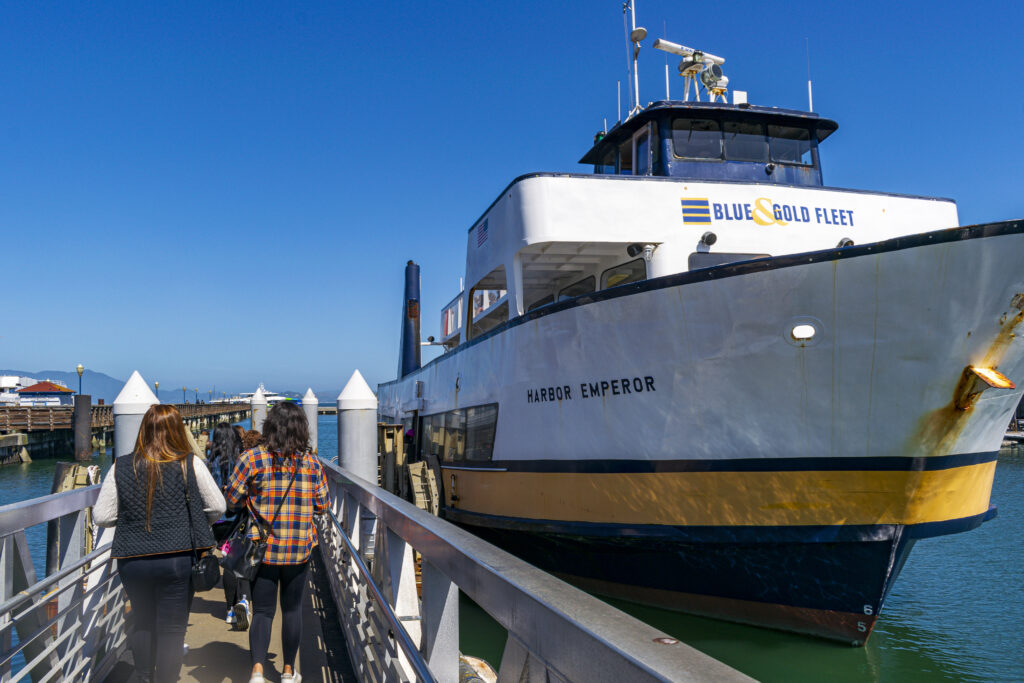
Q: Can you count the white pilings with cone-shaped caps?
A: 4